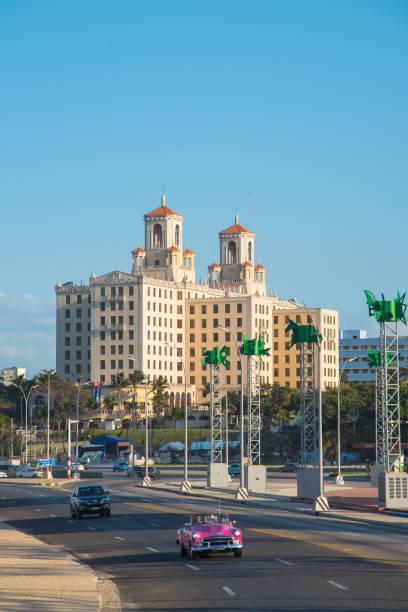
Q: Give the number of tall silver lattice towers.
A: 5